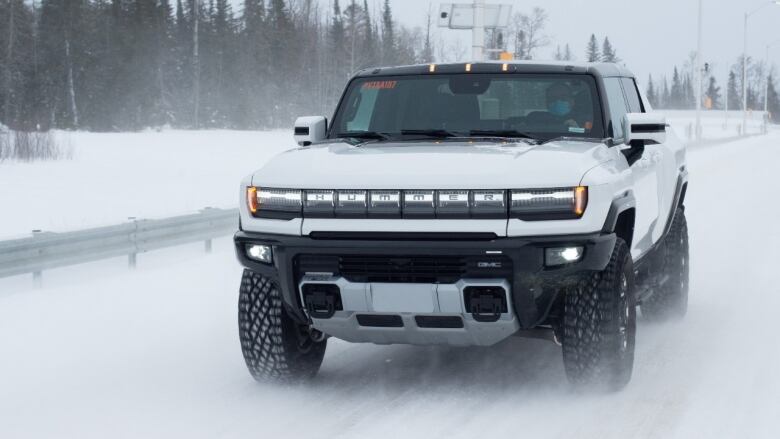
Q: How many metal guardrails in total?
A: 1